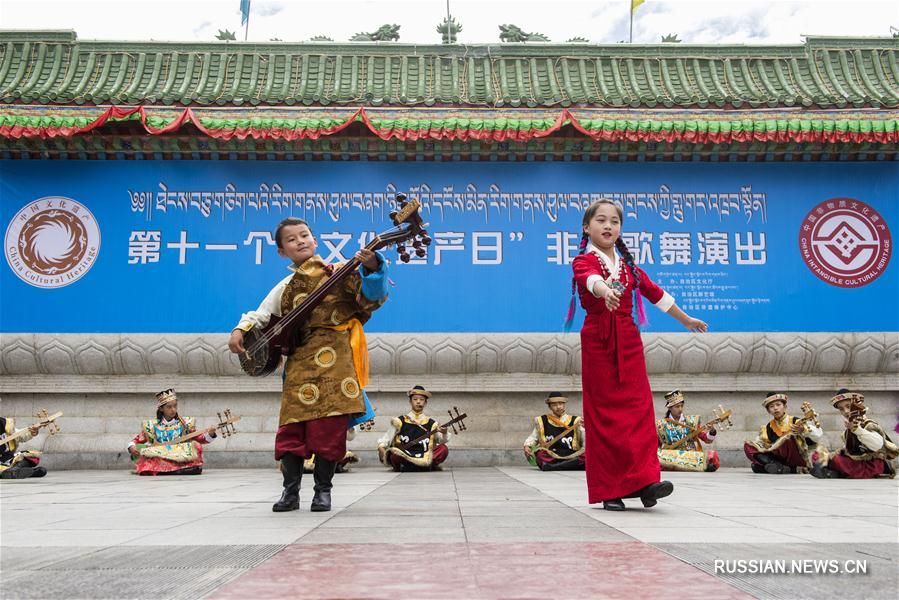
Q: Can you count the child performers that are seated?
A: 8